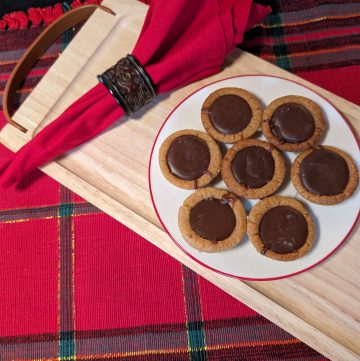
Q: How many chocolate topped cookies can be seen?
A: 7